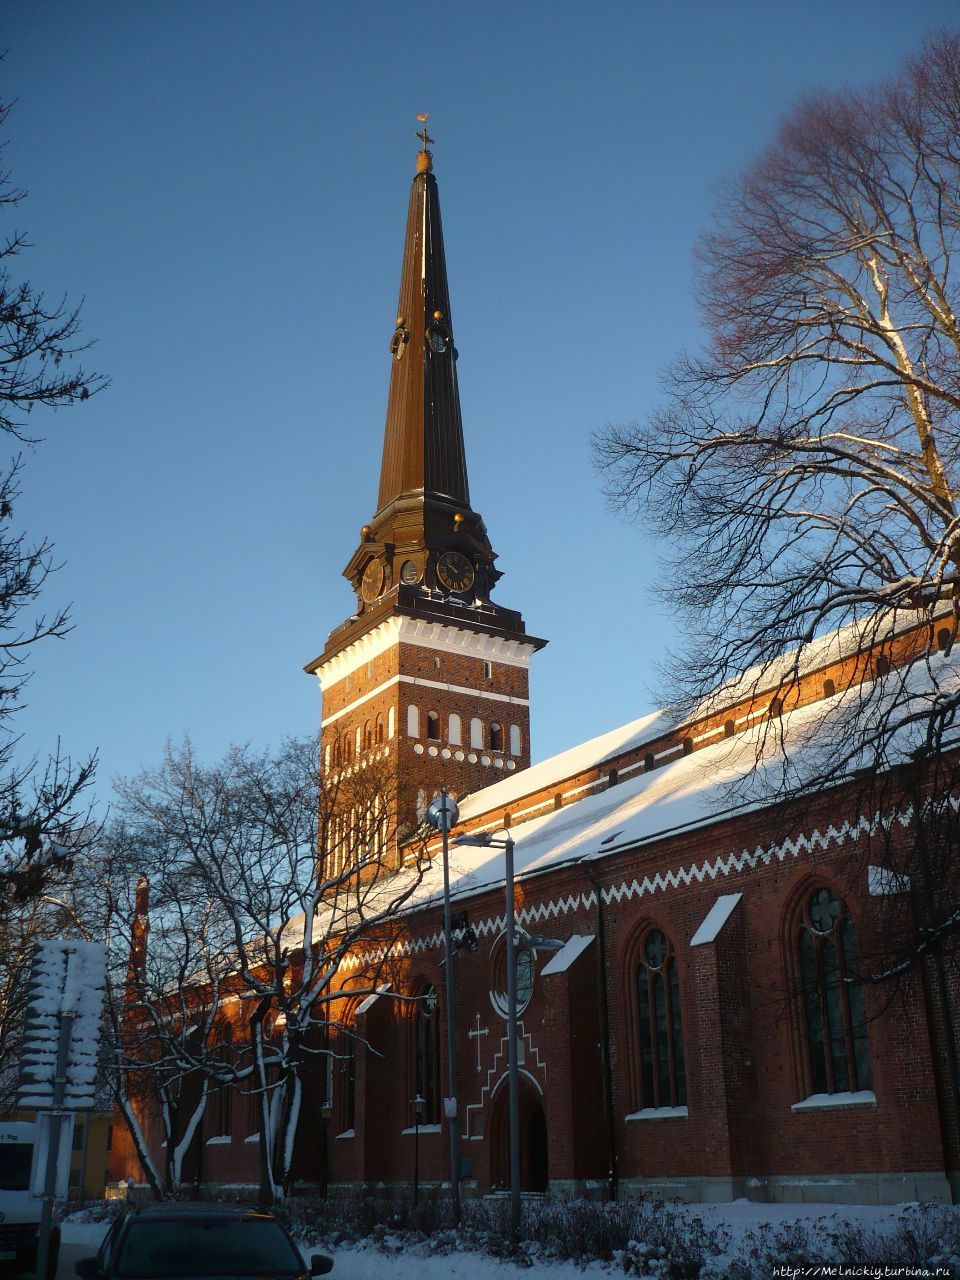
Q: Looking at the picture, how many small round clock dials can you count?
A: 2